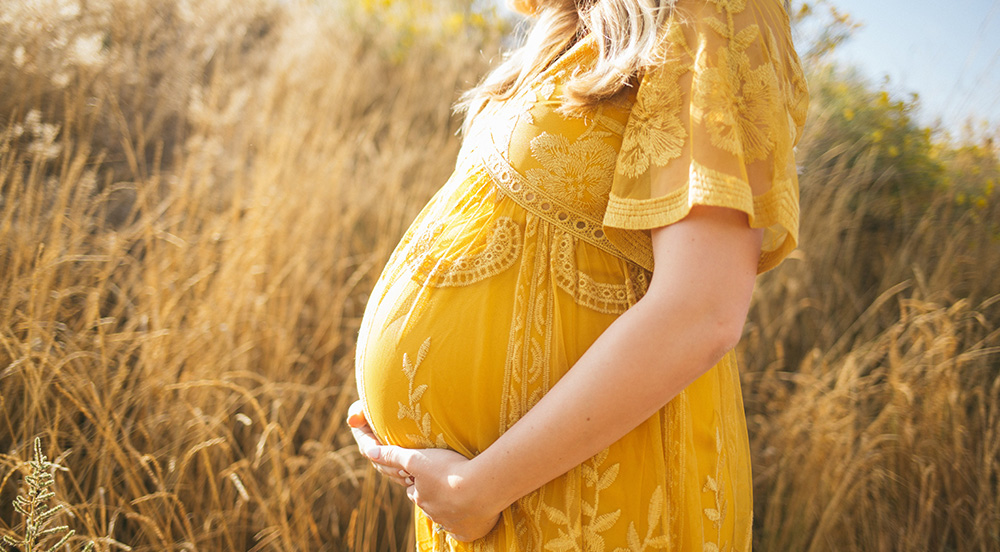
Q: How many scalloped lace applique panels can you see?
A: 2